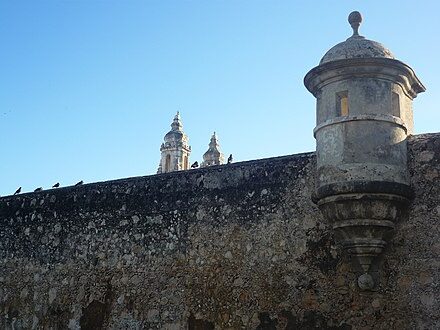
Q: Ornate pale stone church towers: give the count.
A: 2